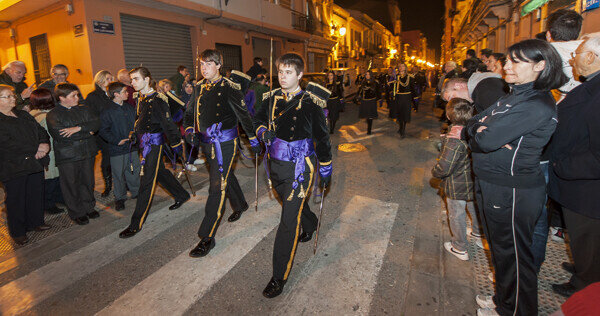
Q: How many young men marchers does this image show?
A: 3